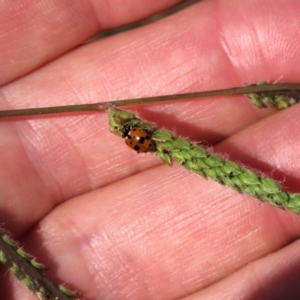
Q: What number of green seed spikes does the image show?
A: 3